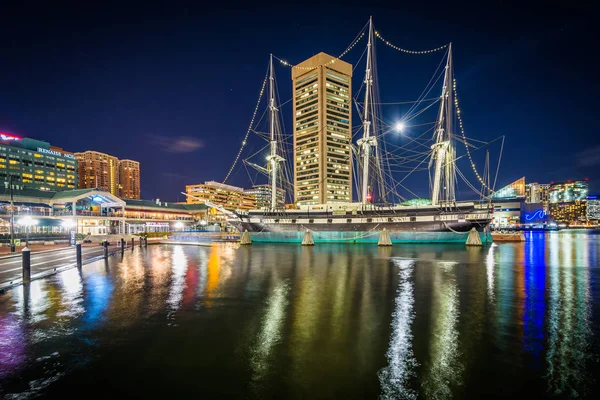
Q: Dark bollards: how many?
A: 7